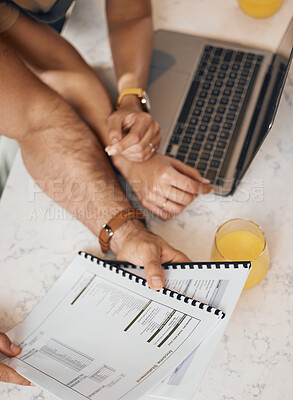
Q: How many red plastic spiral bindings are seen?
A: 0